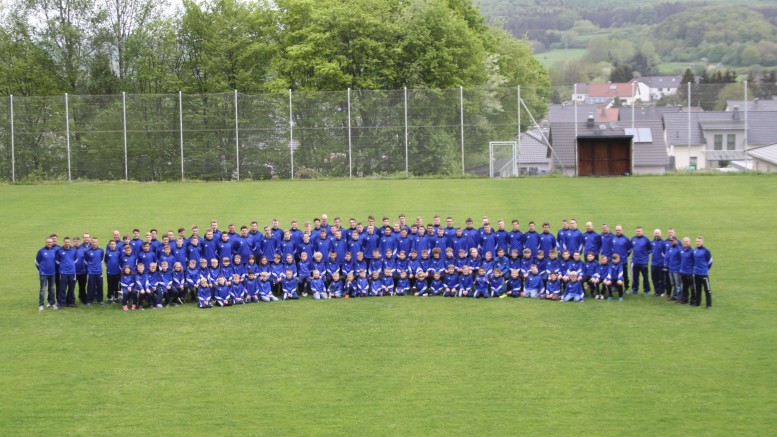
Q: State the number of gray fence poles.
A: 14